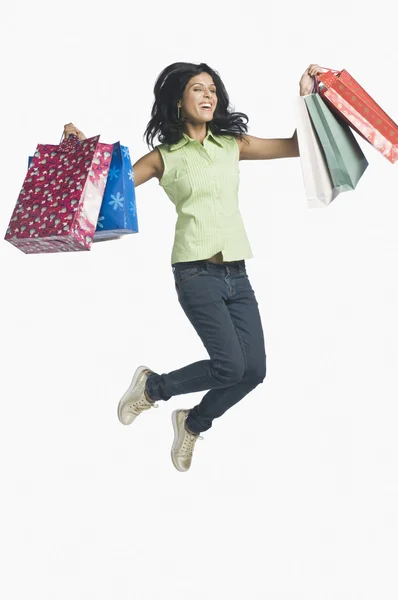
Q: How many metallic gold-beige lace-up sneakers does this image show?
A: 2